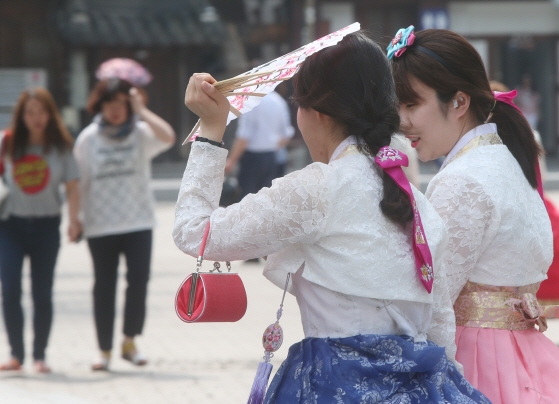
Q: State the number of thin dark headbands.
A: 1